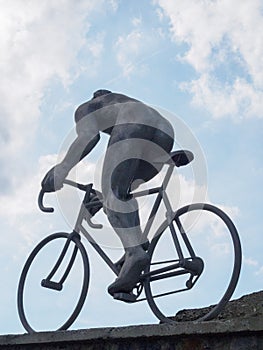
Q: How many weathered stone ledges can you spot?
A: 1